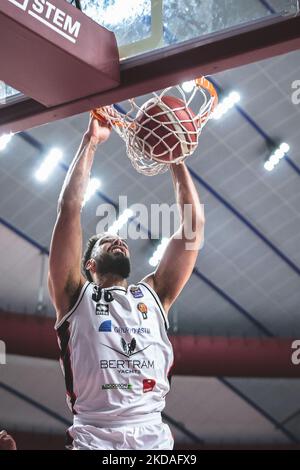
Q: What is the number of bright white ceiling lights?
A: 8